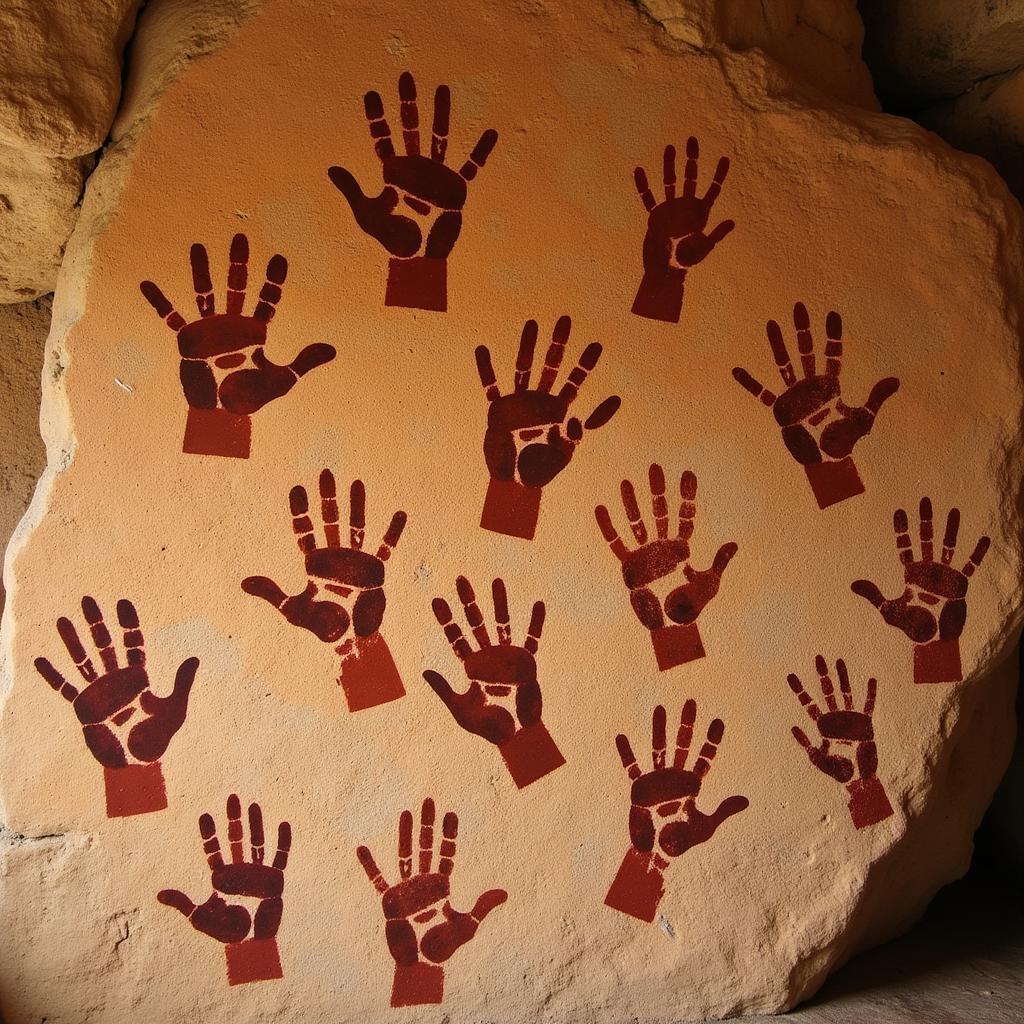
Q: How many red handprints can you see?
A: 14